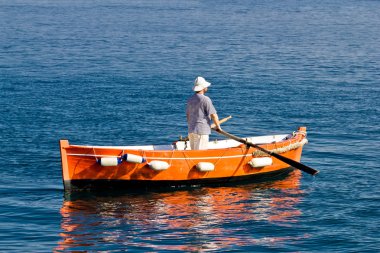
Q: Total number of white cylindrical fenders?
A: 5